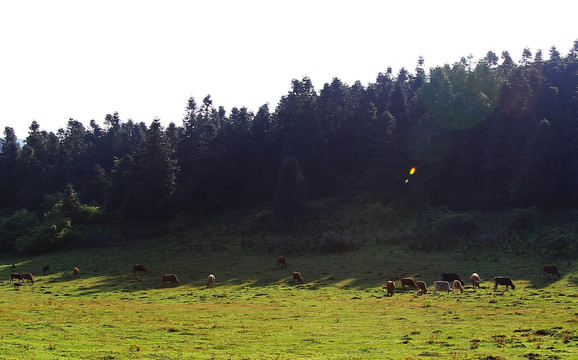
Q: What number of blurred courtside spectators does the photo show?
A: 0